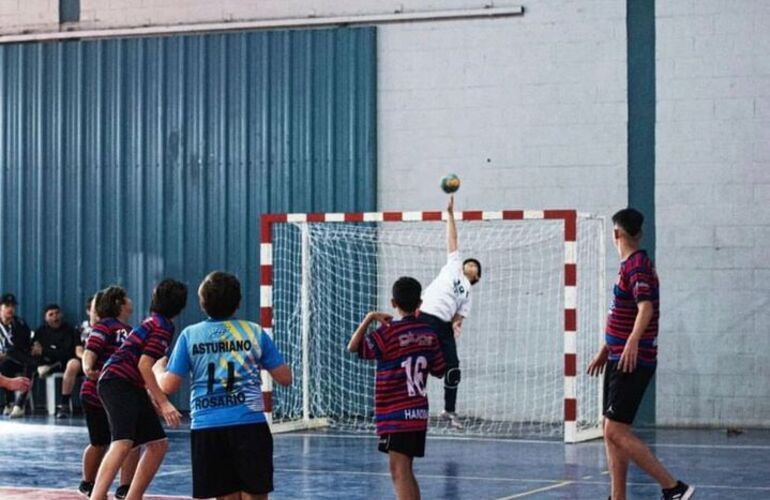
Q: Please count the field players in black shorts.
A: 5